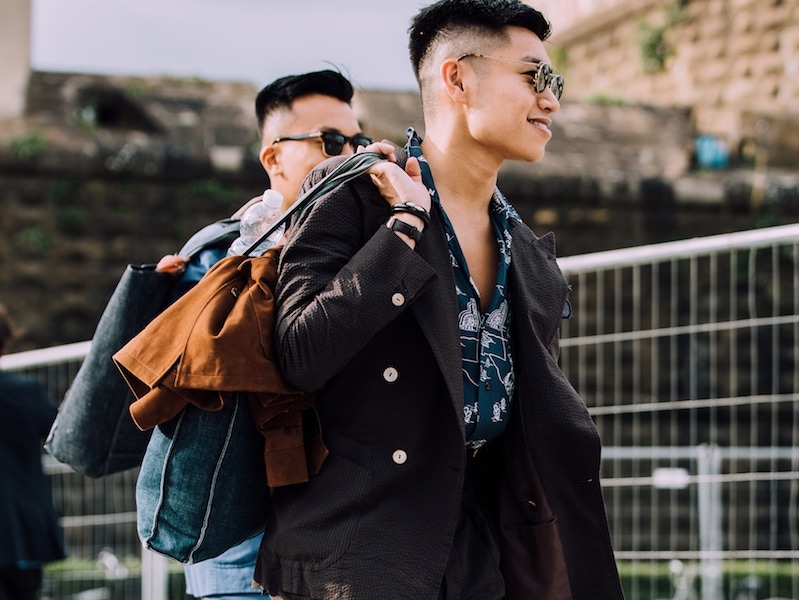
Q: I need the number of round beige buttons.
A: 3